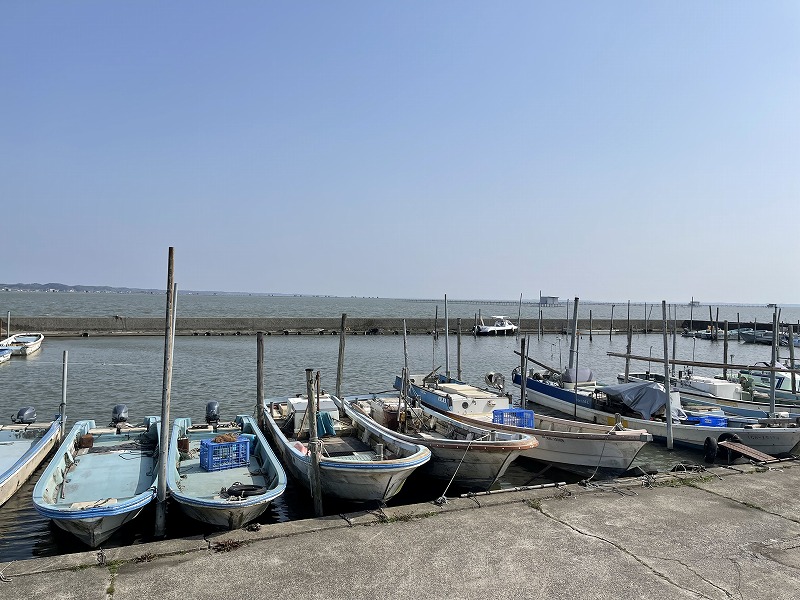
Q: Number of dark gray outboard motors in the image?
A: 3